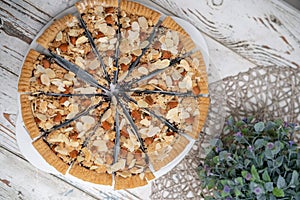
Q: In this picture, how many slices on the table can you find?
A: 12